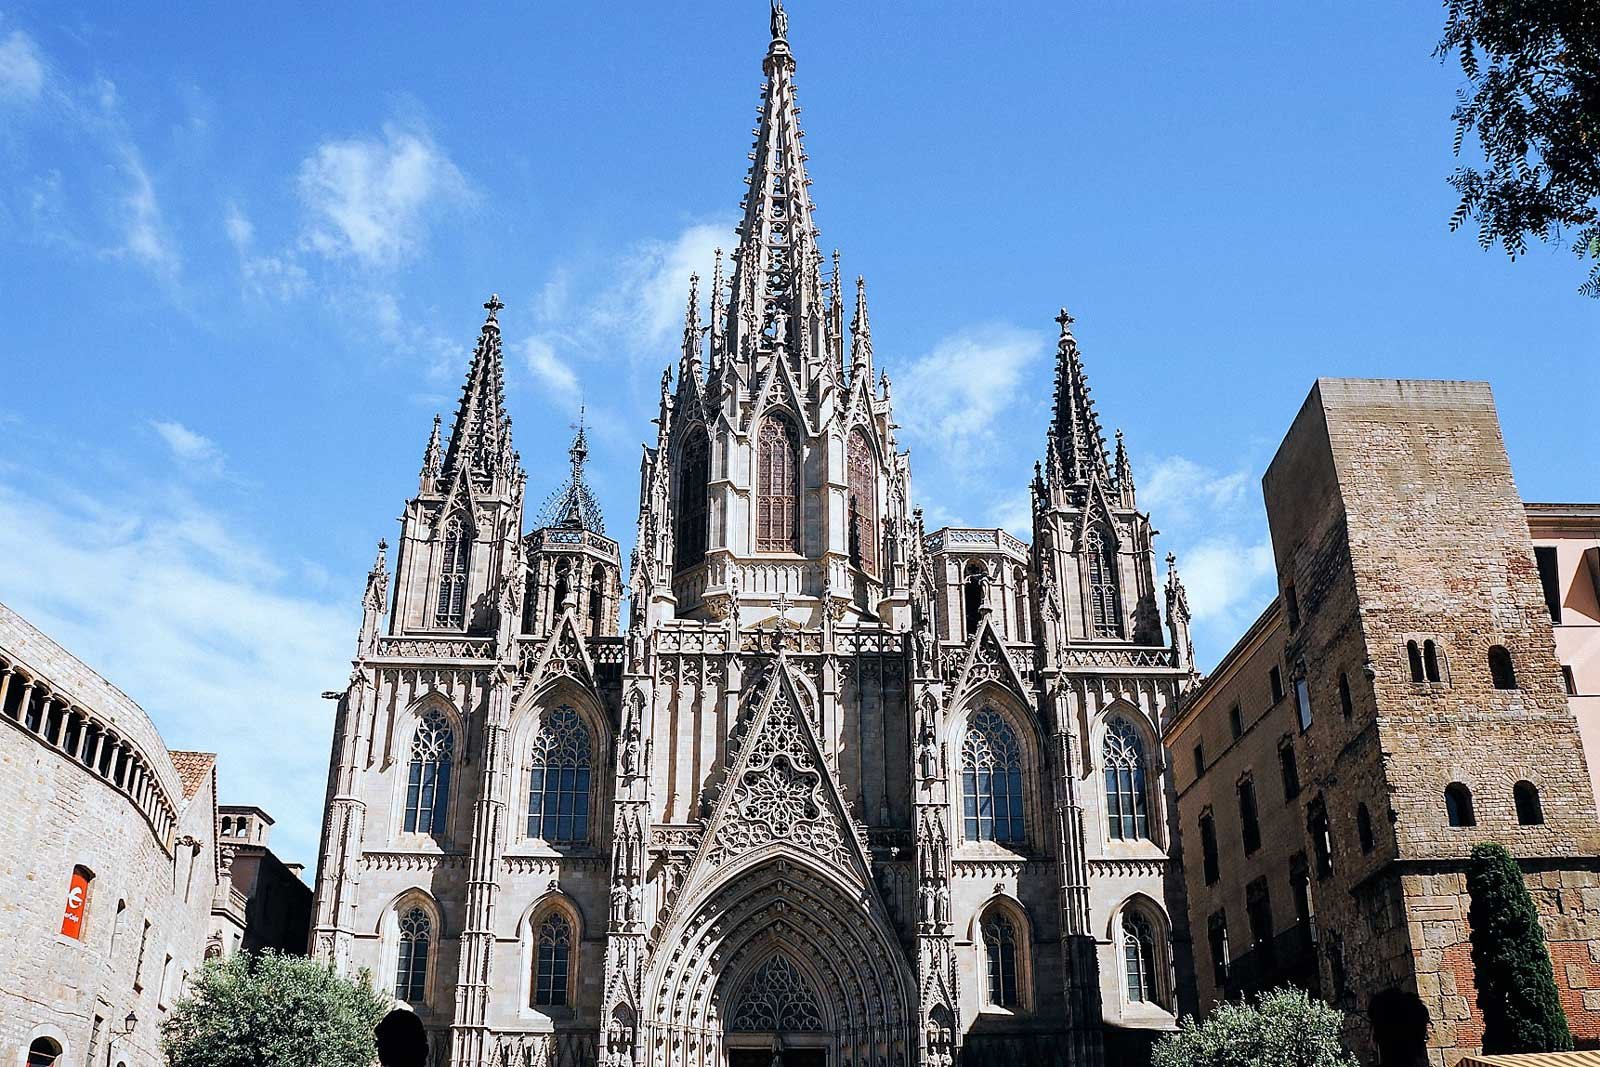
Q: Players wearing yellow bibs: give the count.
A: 0